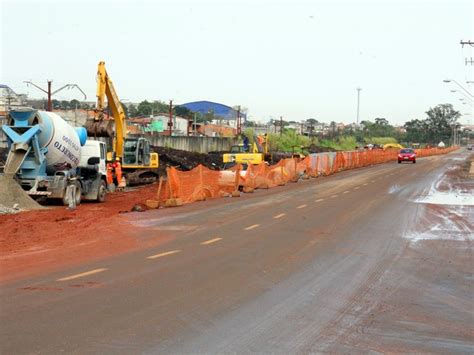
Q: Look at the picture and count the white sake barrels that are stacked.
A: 0